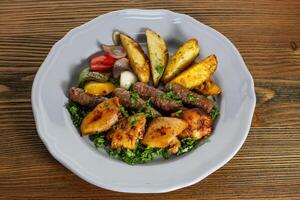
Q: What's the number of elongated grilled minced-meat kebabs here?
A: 4